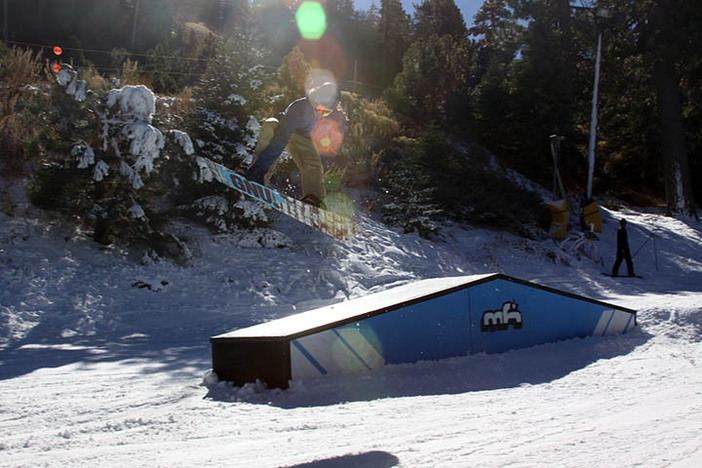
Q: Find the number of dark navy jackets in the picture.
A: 1